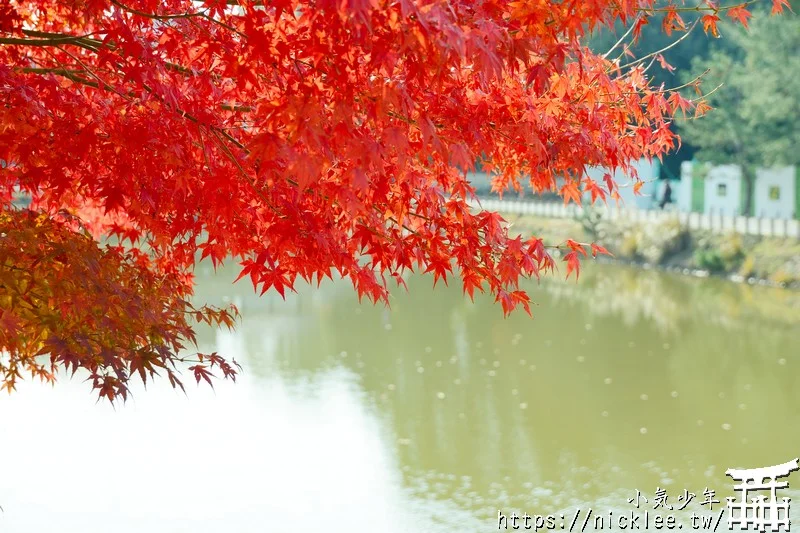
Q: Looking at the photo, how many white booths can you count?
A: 2